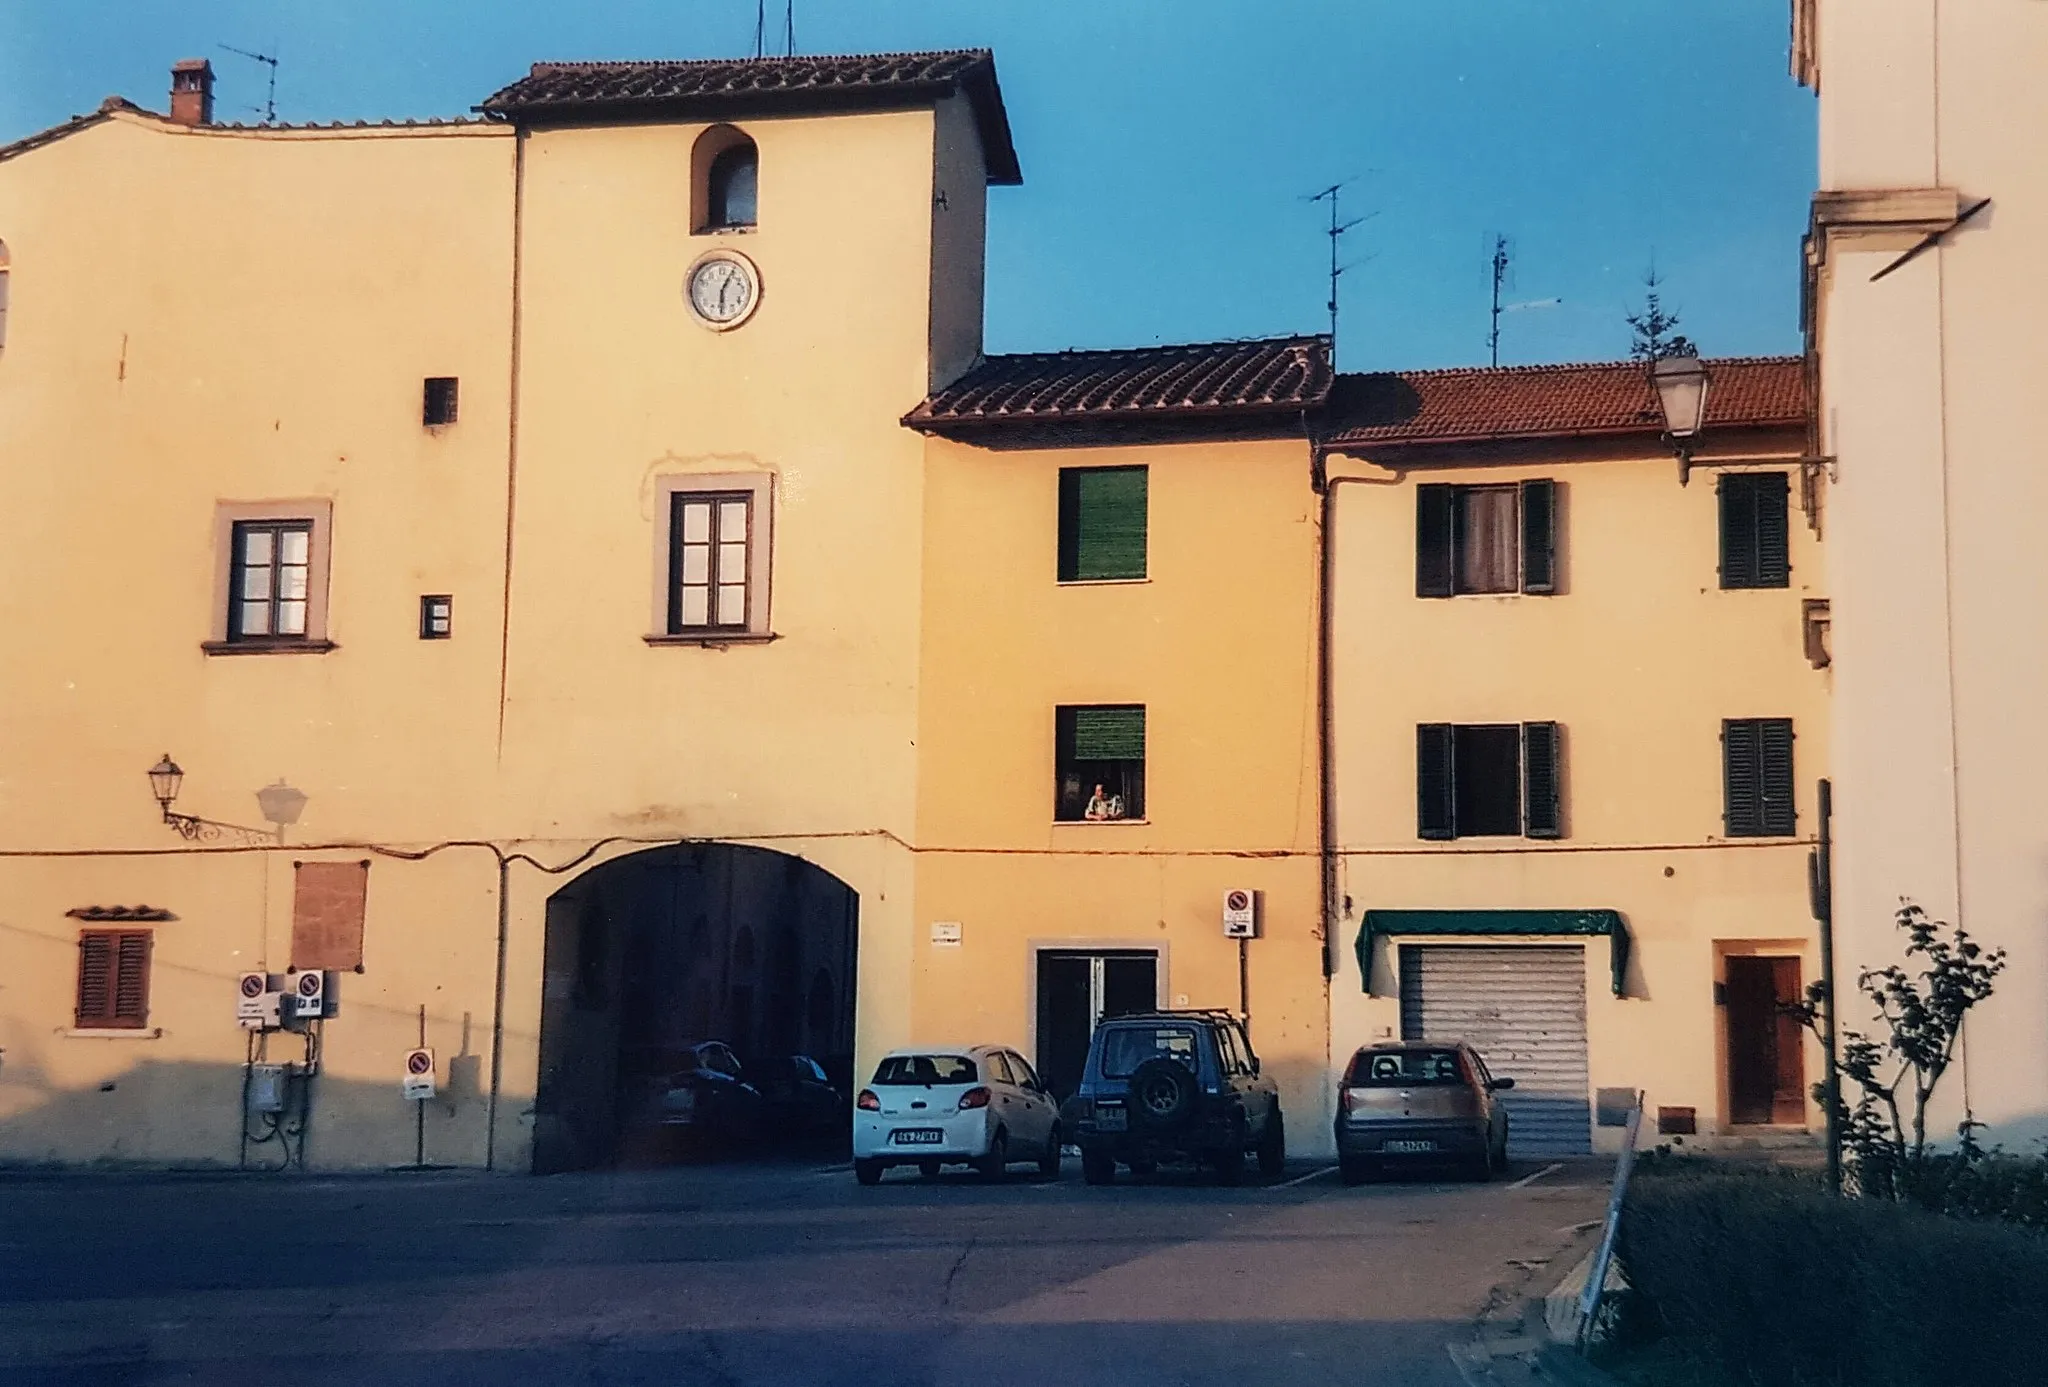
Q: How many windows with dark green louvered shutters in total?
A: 4